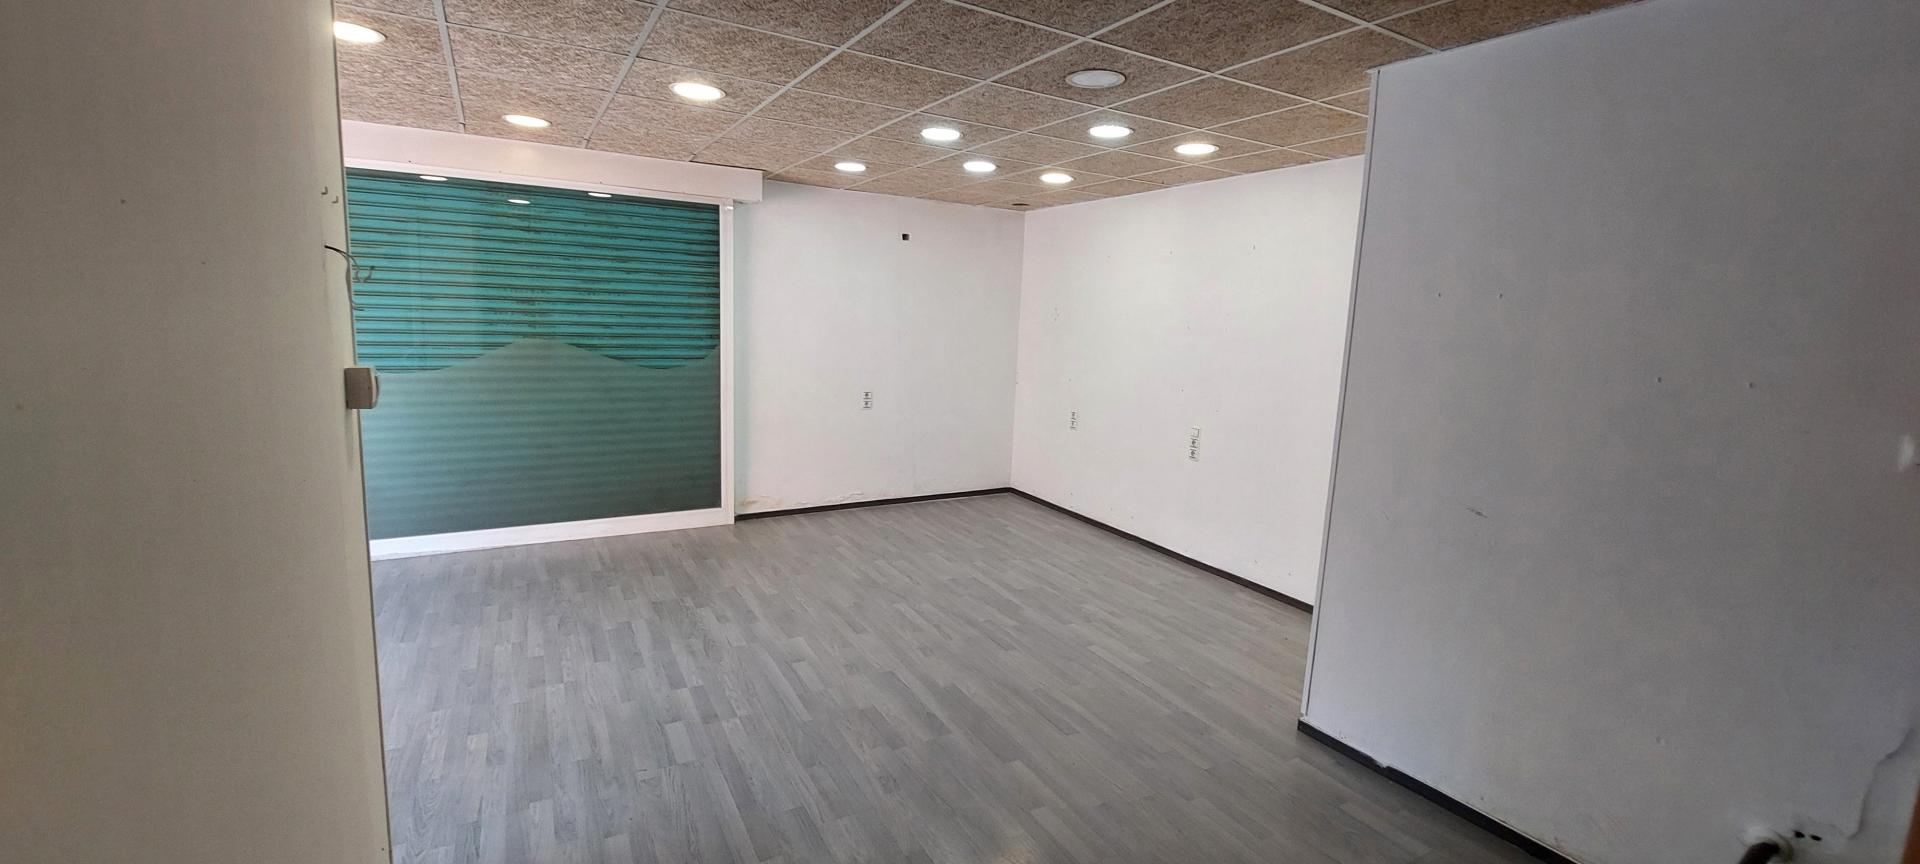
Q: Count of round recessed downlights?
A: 10